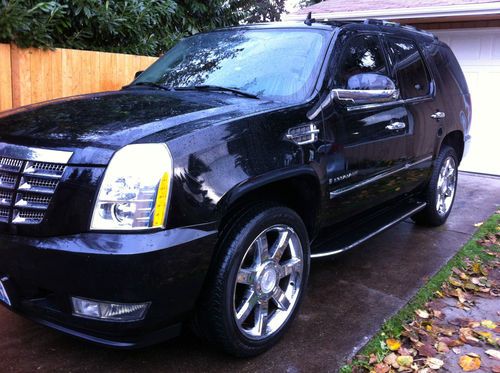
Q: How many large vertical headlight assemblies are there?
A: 1